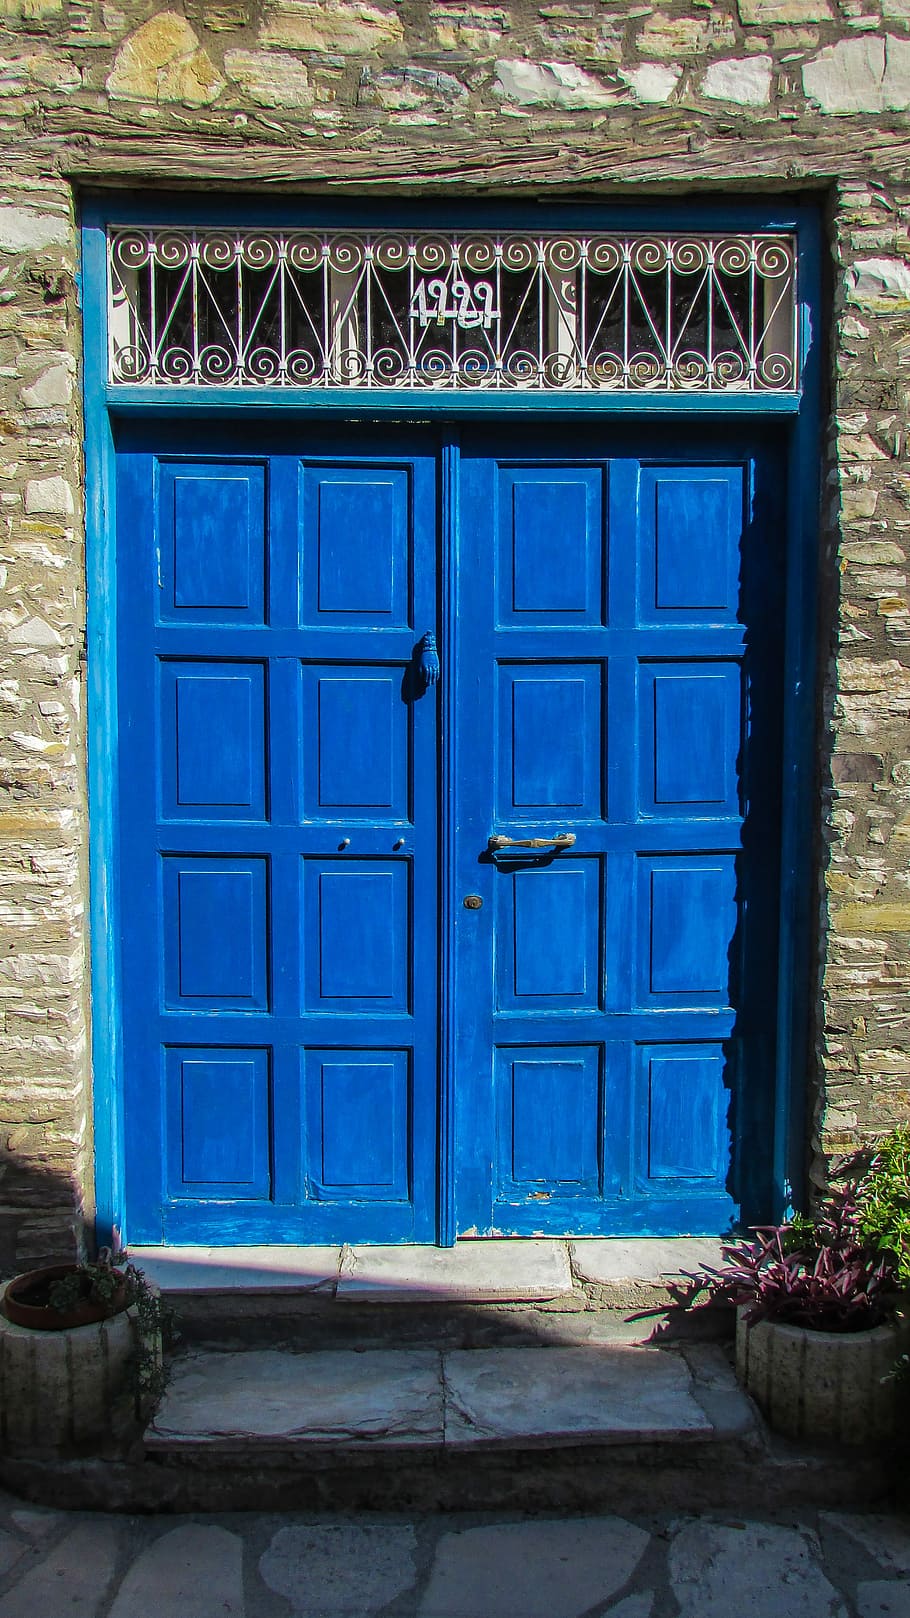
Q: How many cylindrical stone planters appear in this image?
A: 2